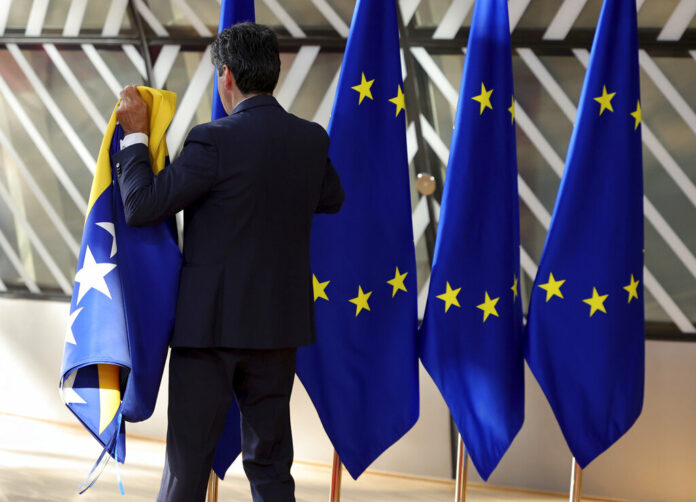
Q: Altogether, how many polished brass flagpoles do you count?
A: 4